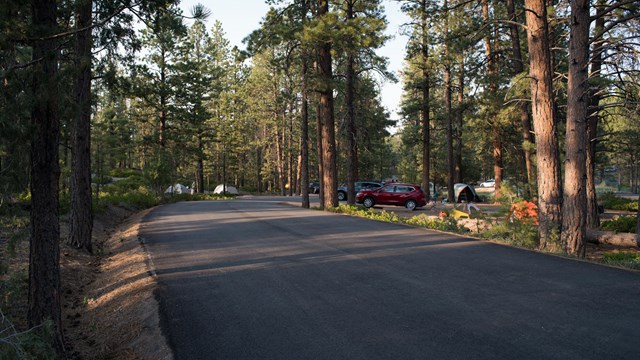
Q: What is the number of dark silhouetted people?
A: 0